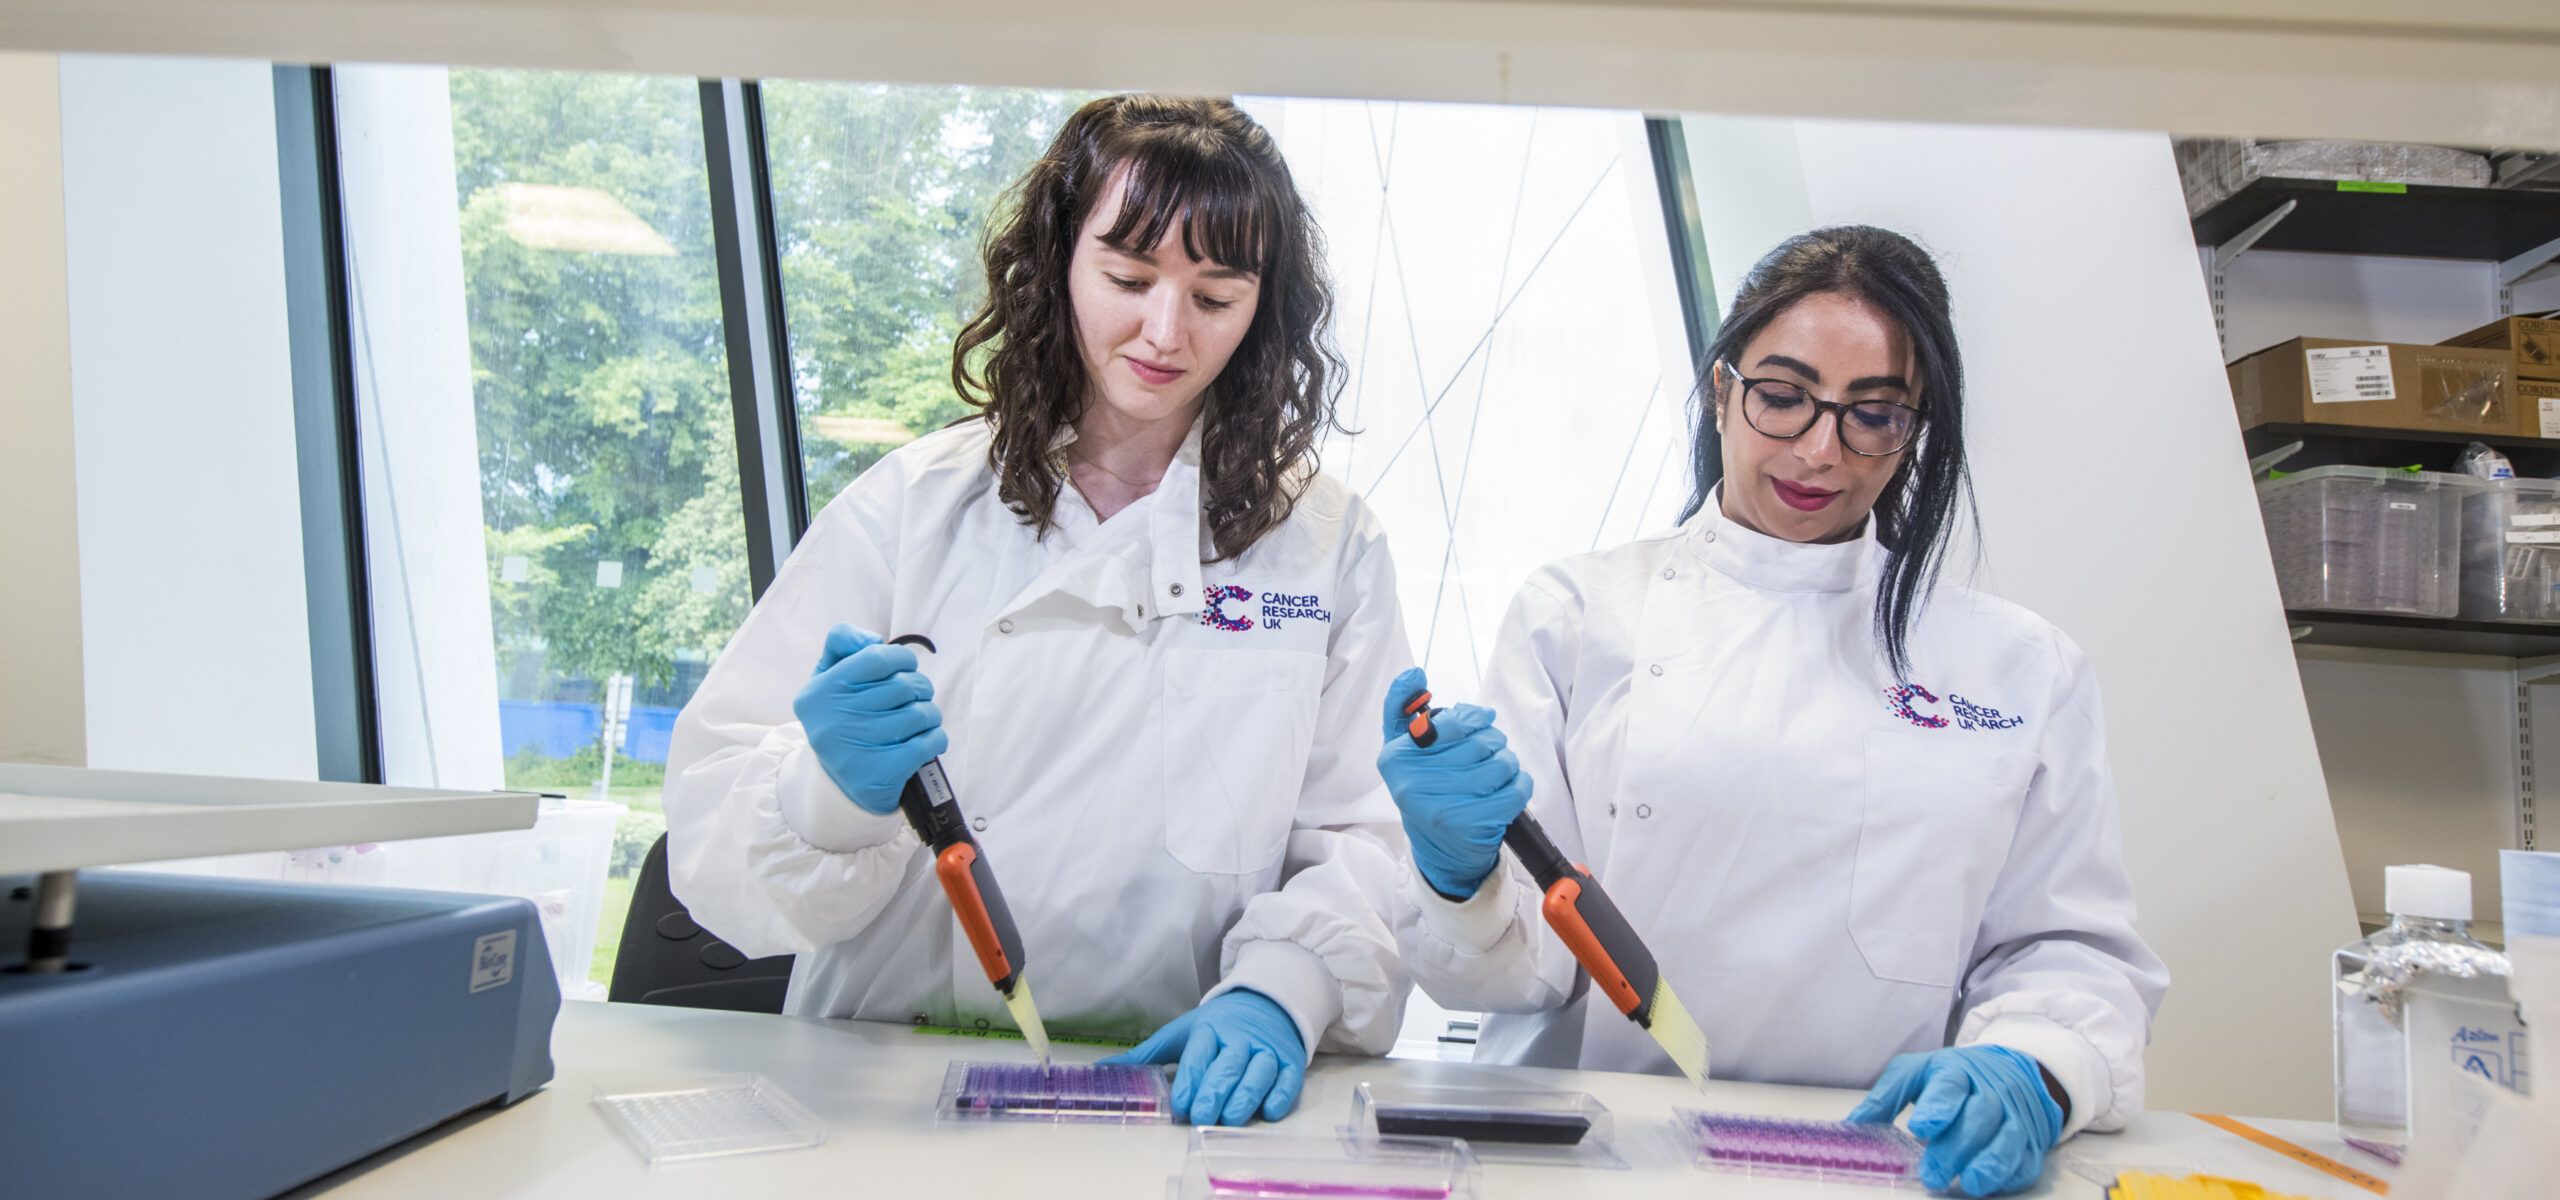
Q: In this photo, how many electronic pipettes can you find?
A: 2